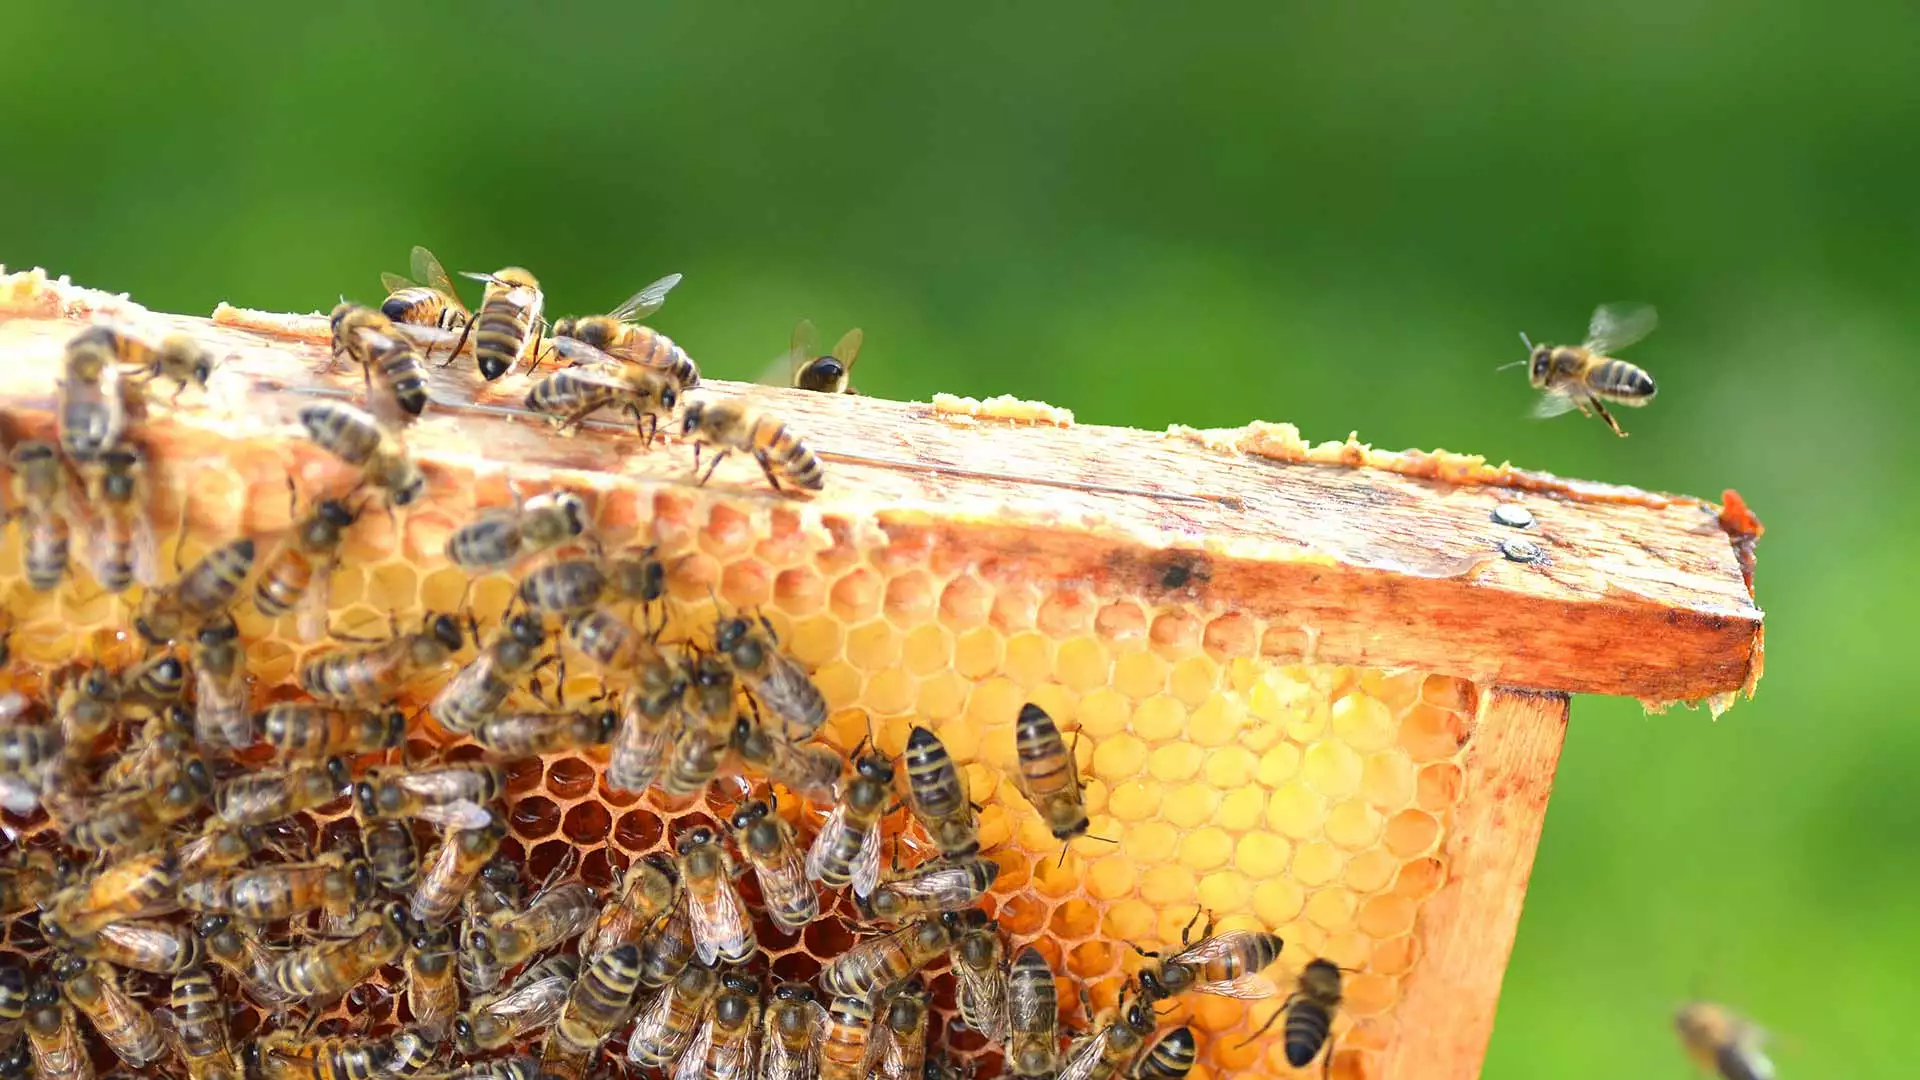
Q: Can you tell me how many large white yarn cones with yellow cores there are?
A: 0